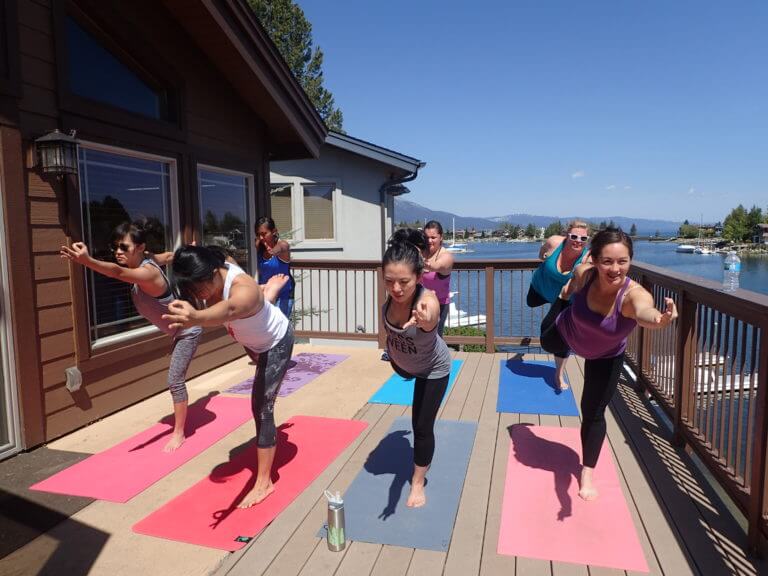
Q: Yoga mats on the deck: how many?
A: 7